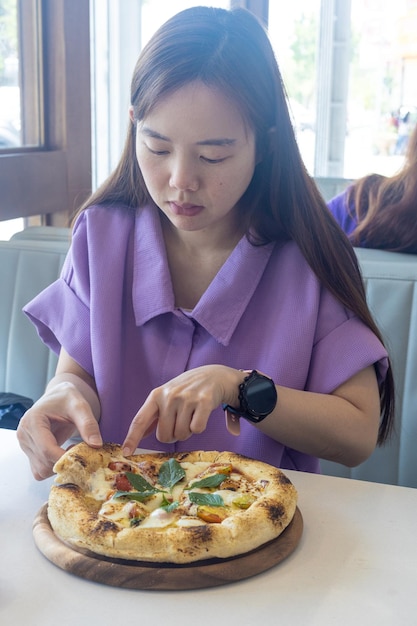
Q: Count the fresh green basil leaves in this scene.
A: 6